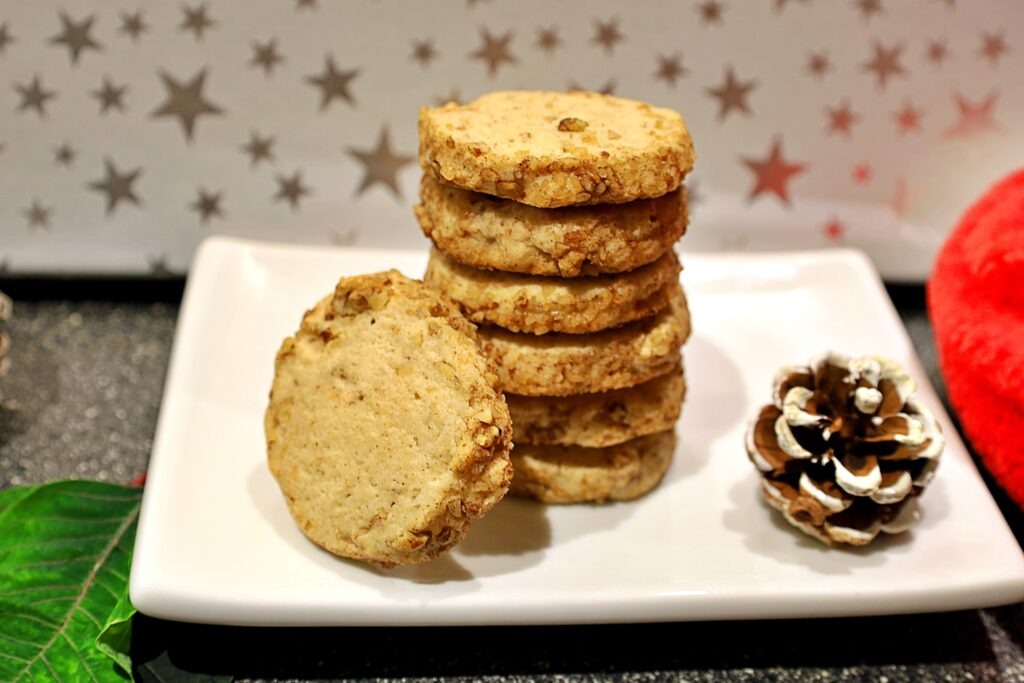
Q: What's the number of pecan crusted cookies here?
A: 7